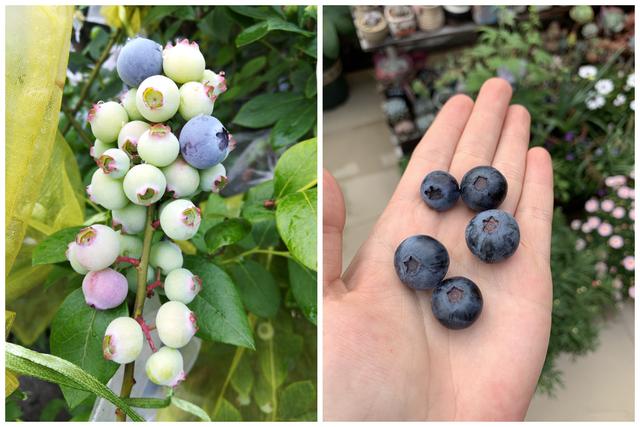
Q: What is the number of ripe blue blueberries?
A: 7